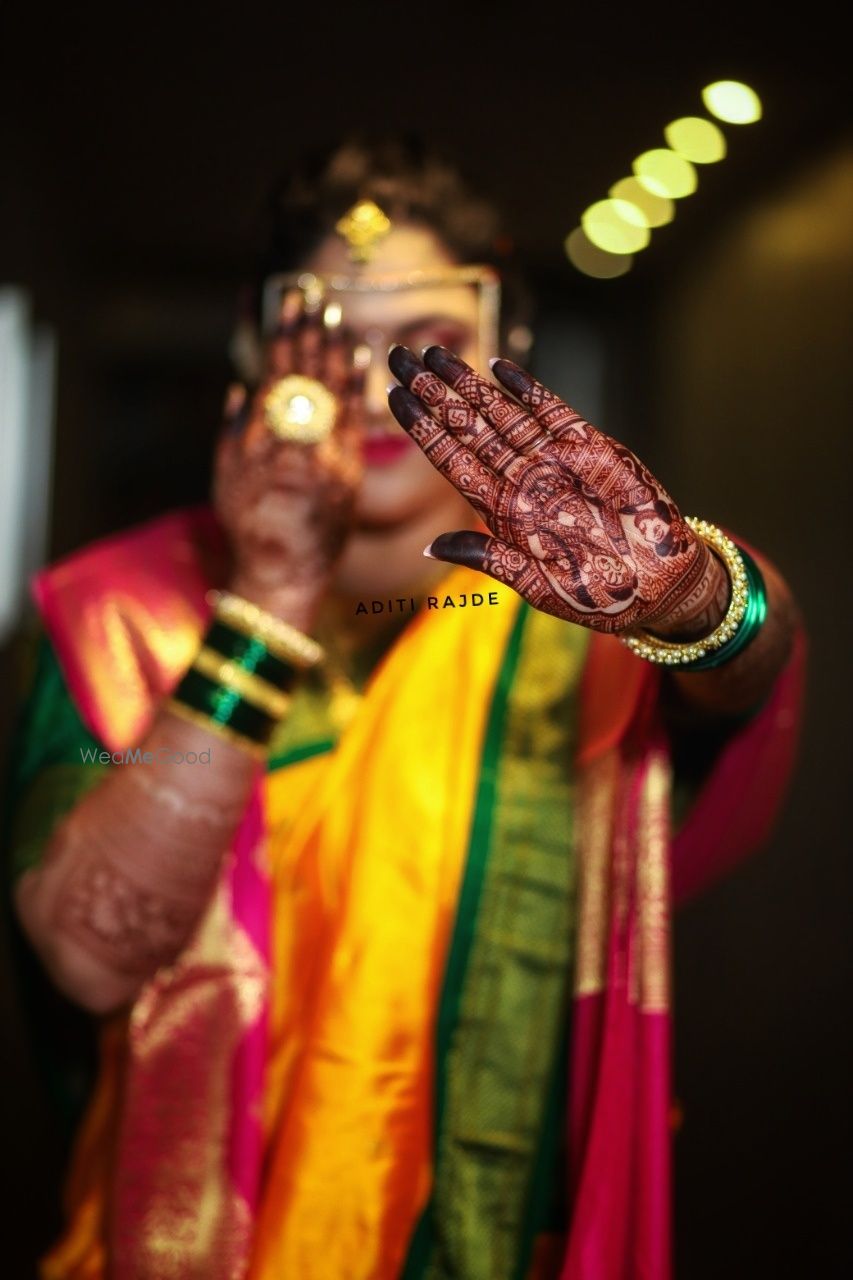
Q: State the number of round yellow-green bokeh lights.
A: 6